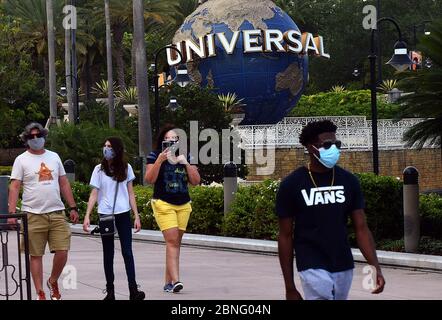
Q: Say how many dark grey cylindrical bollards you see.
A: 3